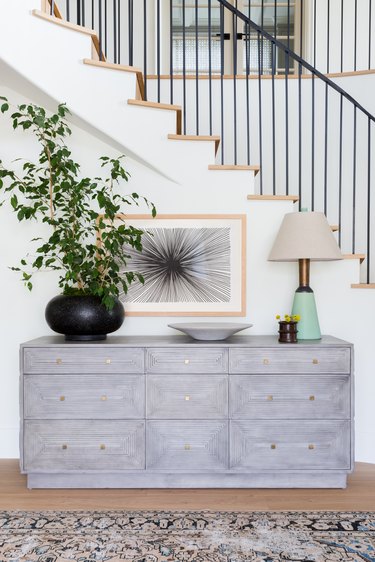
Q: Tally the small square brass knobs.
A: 15